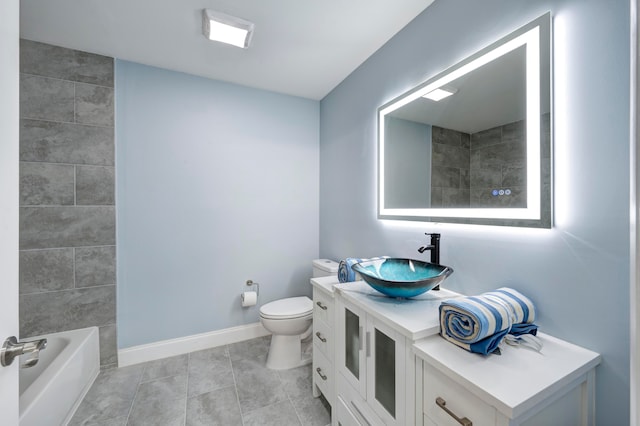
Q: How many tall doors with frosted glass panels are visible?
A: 2